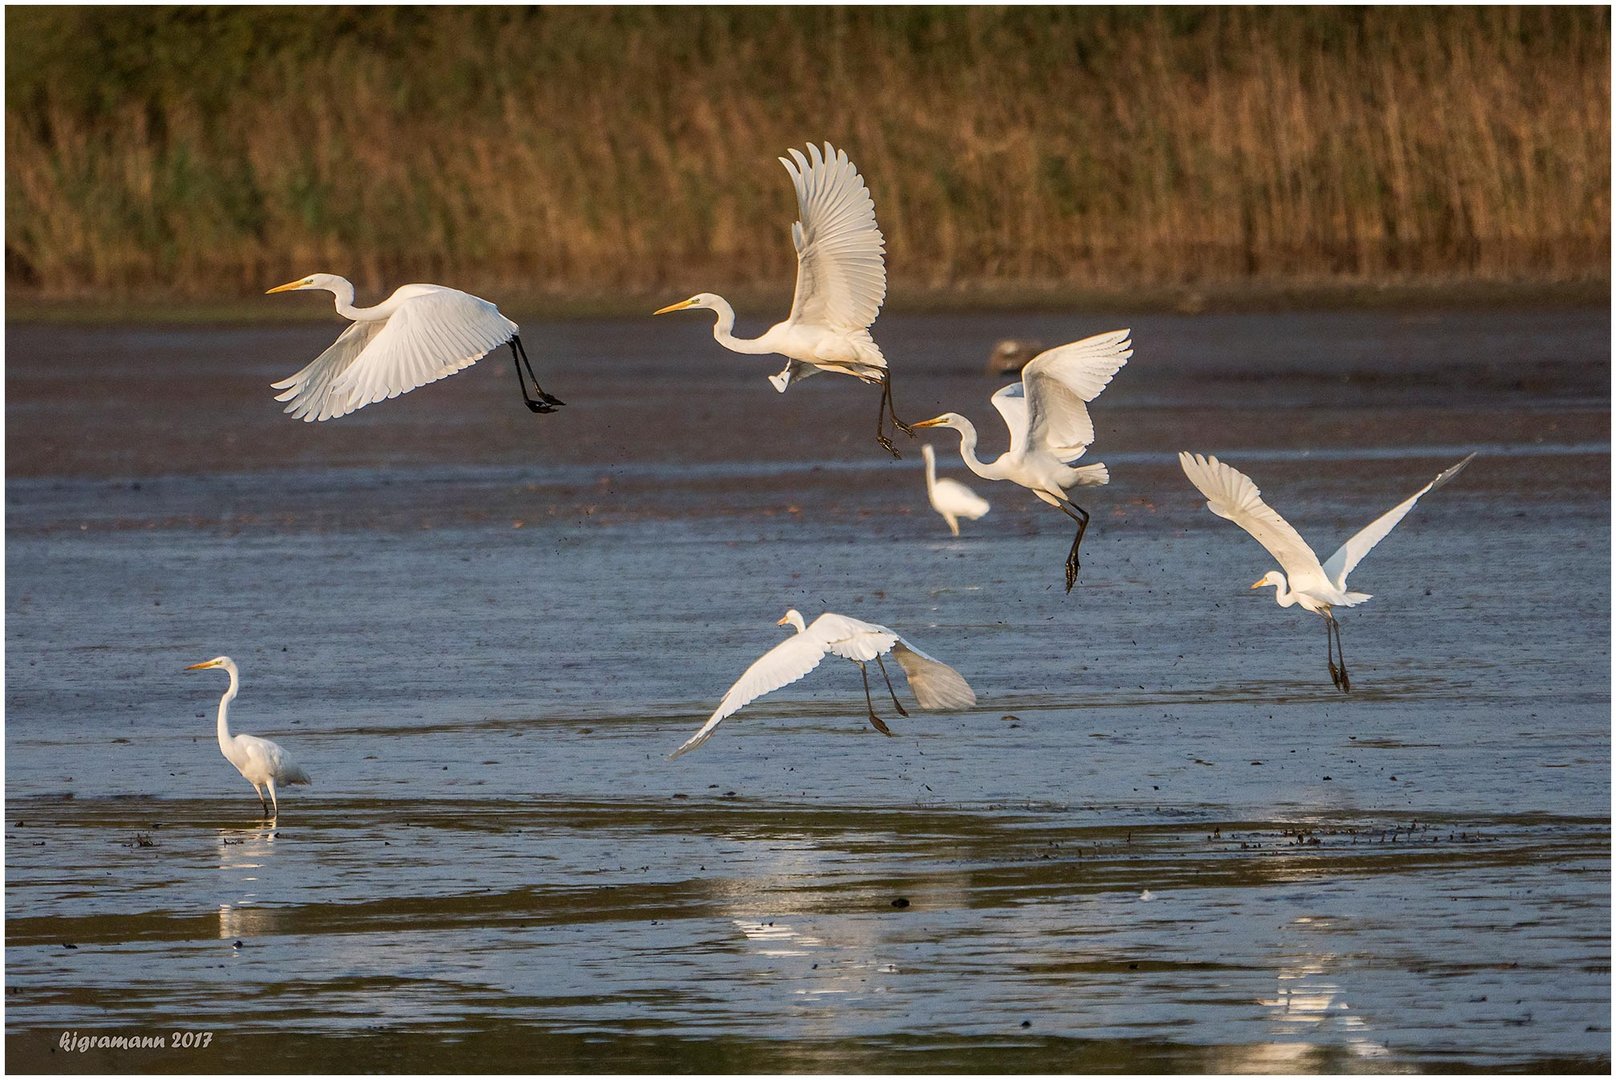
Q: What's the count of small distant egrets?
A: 1